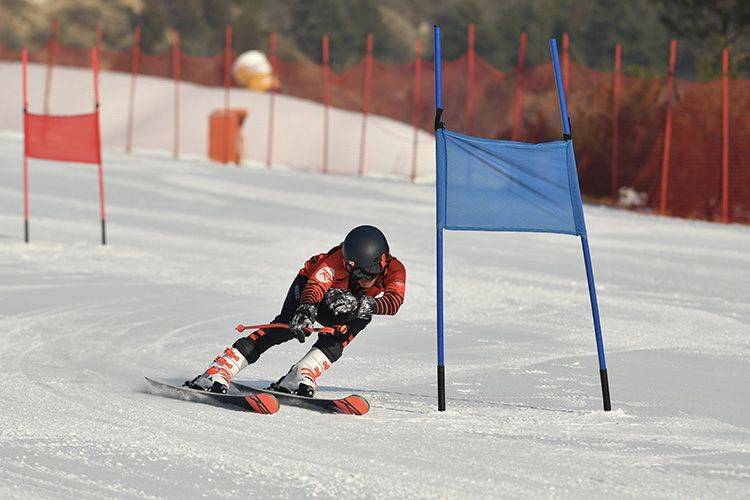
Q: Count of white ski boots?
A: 2